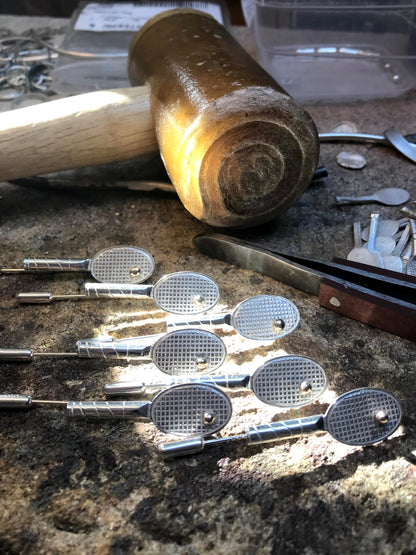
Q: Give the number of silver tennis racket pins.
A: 7